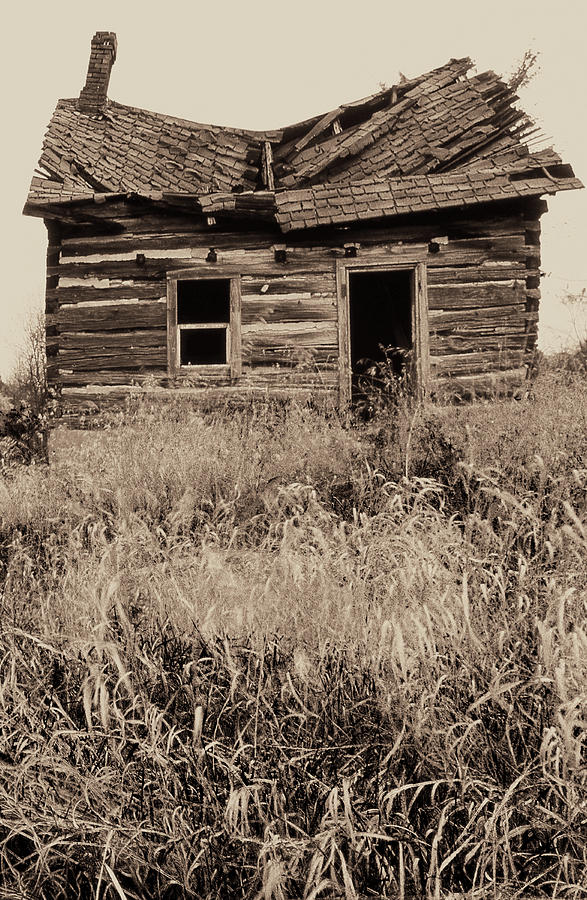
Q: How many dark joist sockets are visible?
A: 5